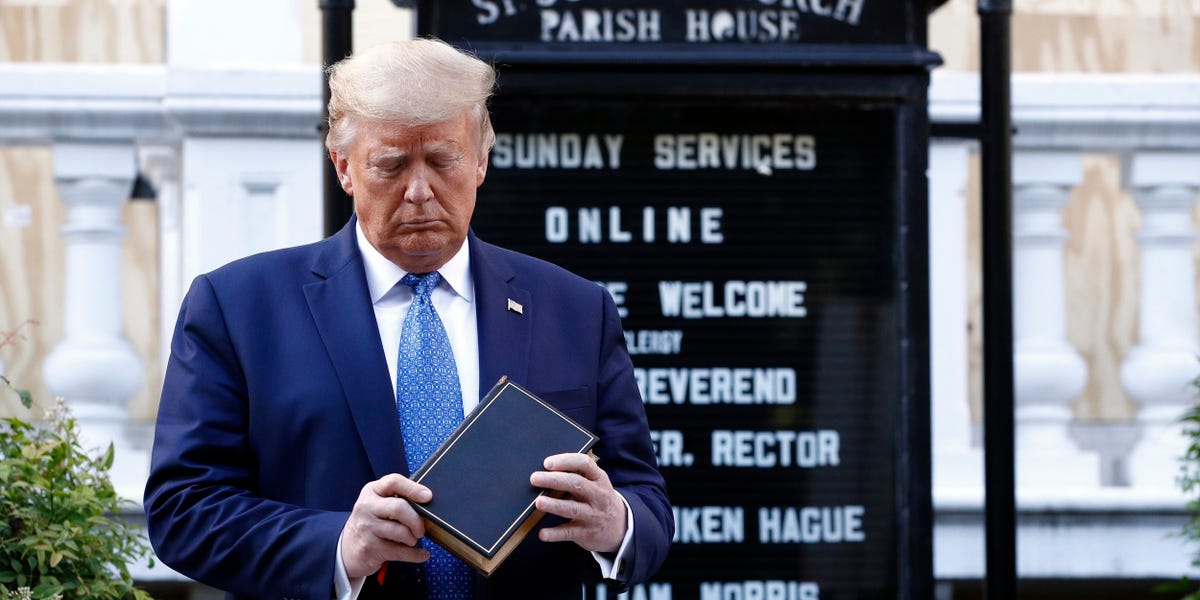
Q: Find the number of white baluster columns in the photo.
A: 3